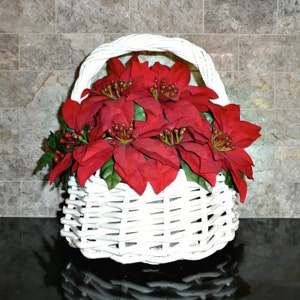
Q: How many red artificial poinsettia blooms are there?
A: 6